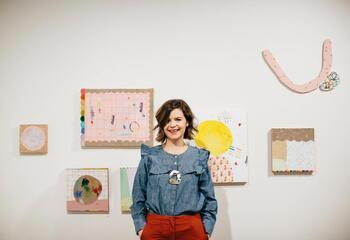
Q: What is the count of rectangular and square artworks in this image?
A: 6